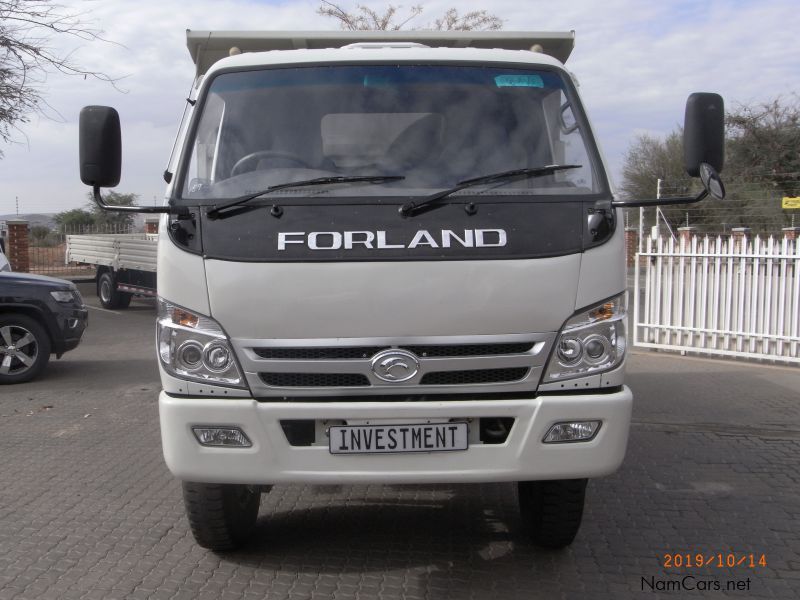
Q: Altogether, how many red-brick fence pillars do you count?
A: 6